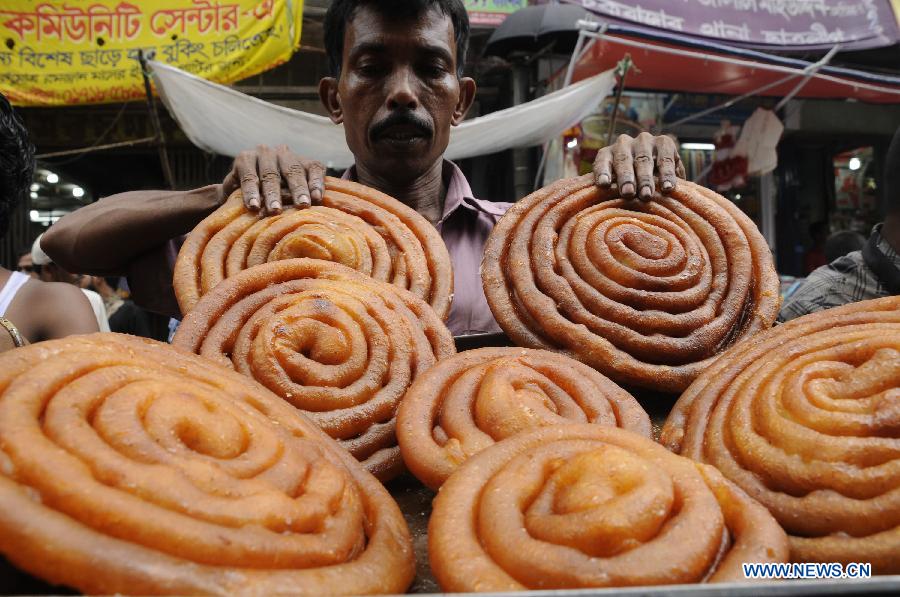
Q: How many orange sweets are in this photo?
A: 7